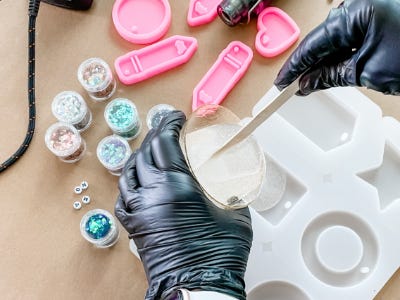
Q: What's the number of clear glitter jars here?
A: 7